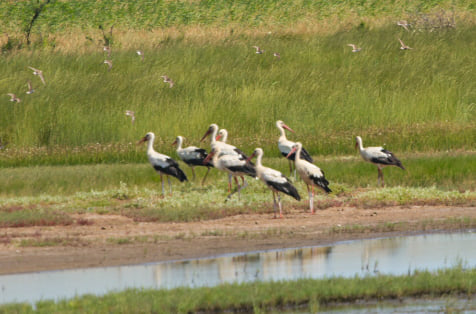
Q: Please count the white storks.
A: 9